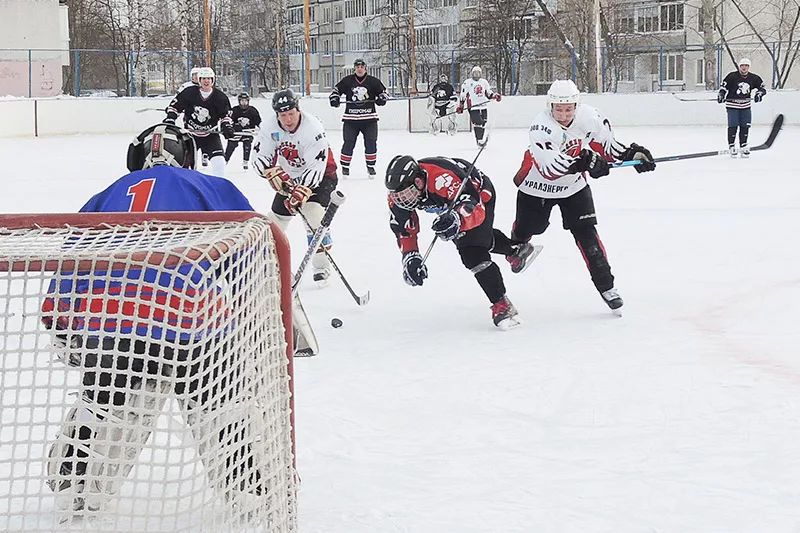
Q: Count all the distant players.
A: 7